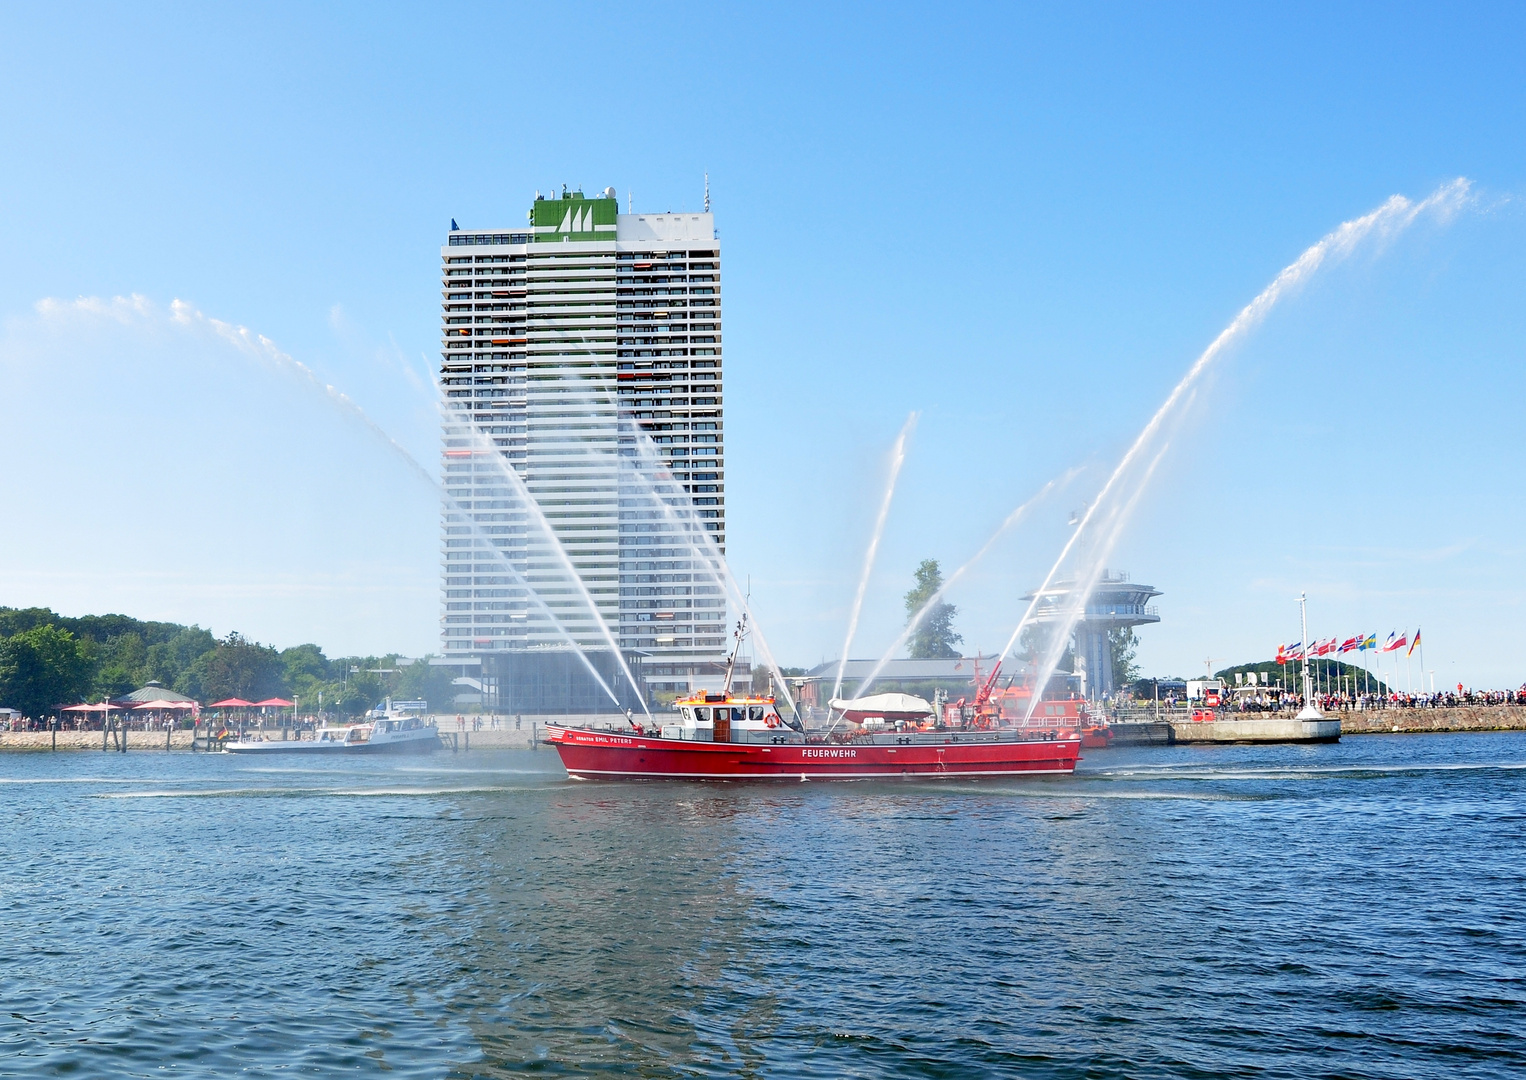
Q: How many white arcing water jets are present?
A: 7